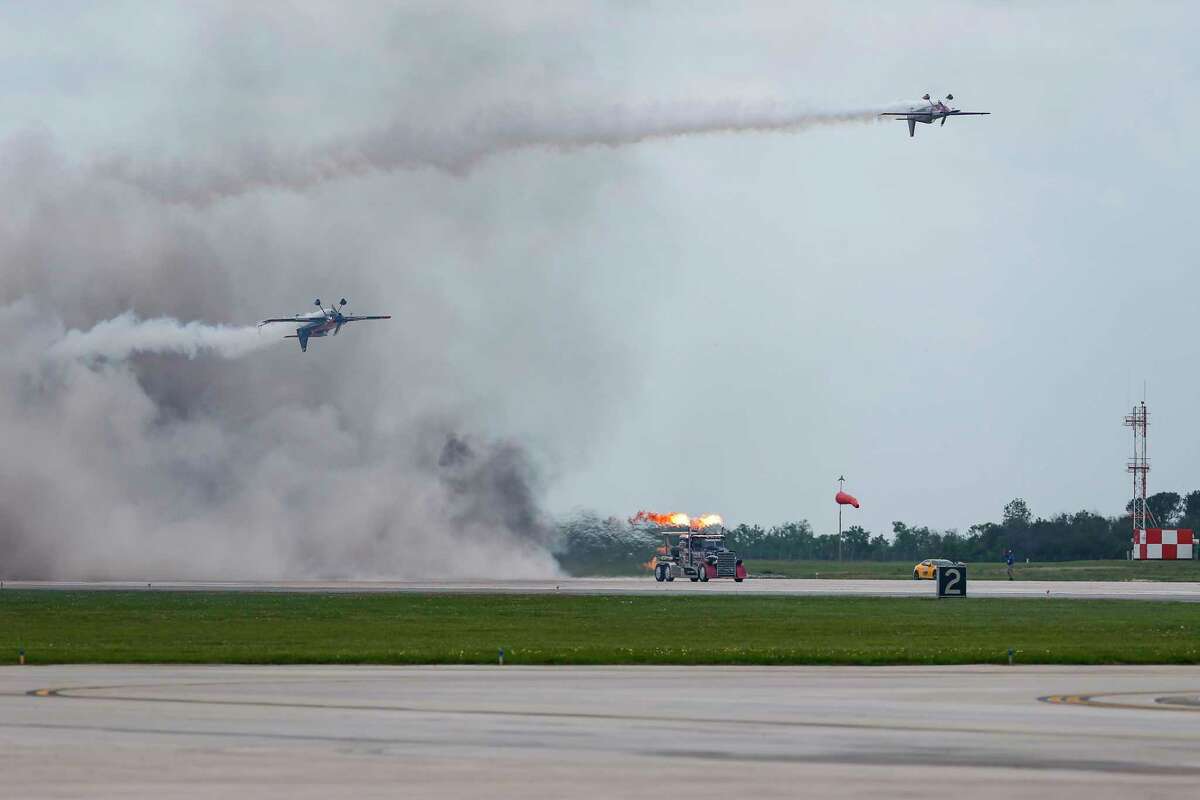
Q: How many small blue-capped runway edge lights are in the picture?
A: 3